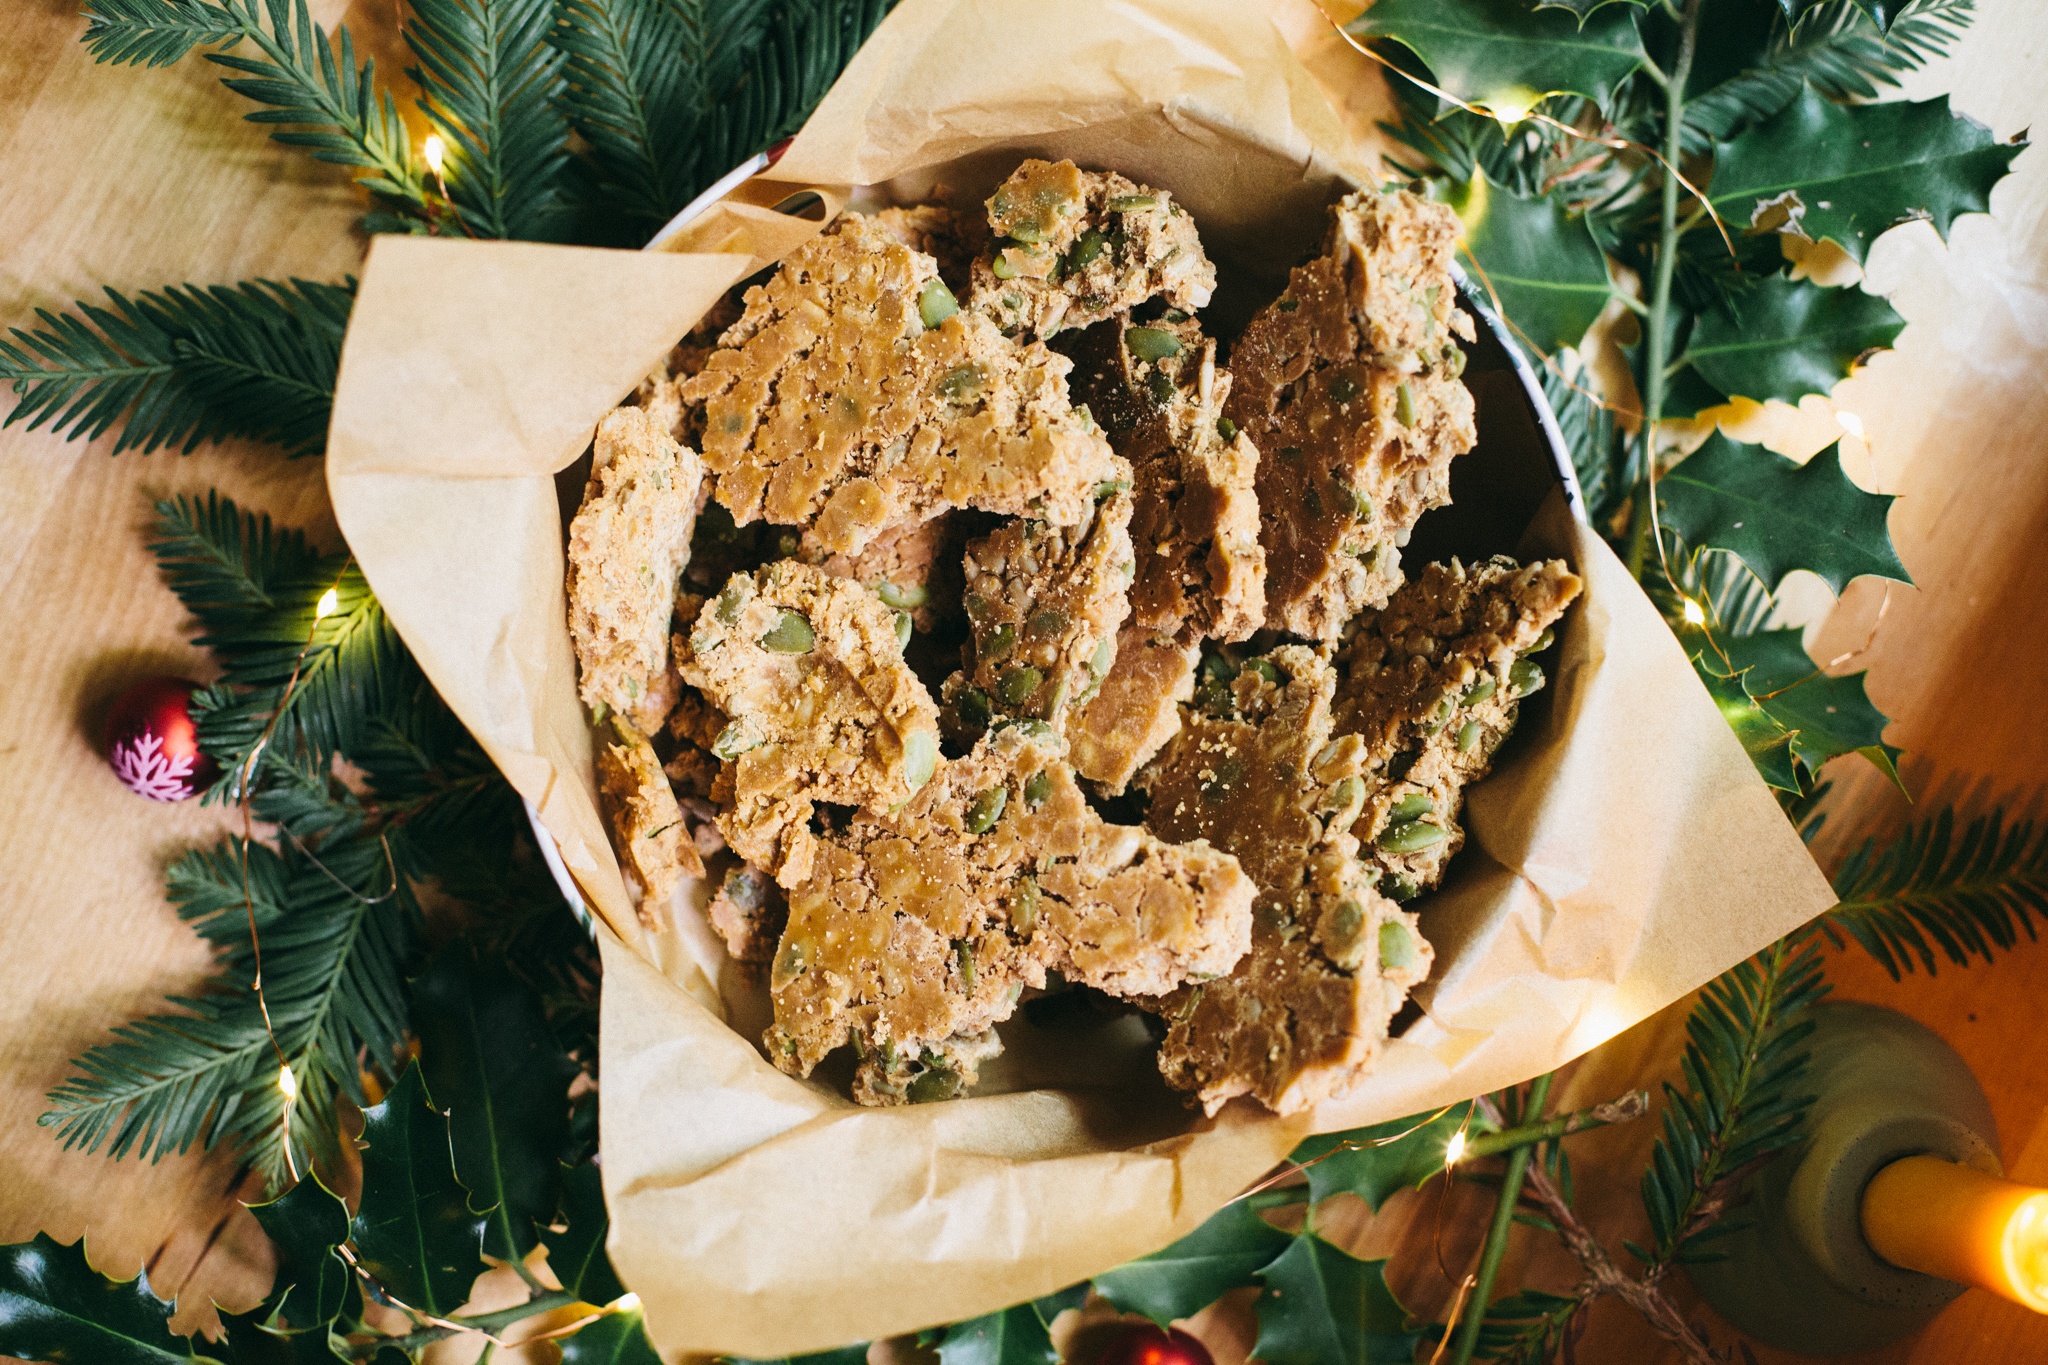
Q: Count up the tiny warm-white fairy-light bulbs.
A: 8